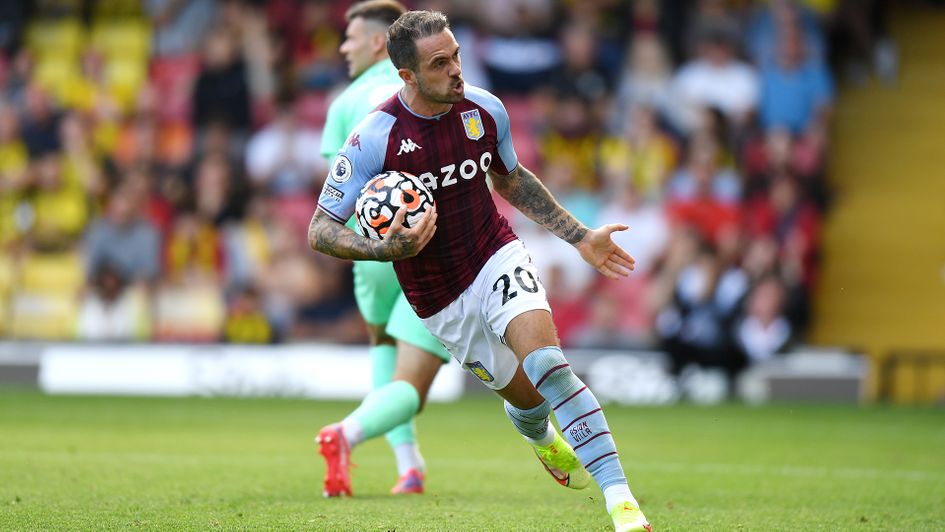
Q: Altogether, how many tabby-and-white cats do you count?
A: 0